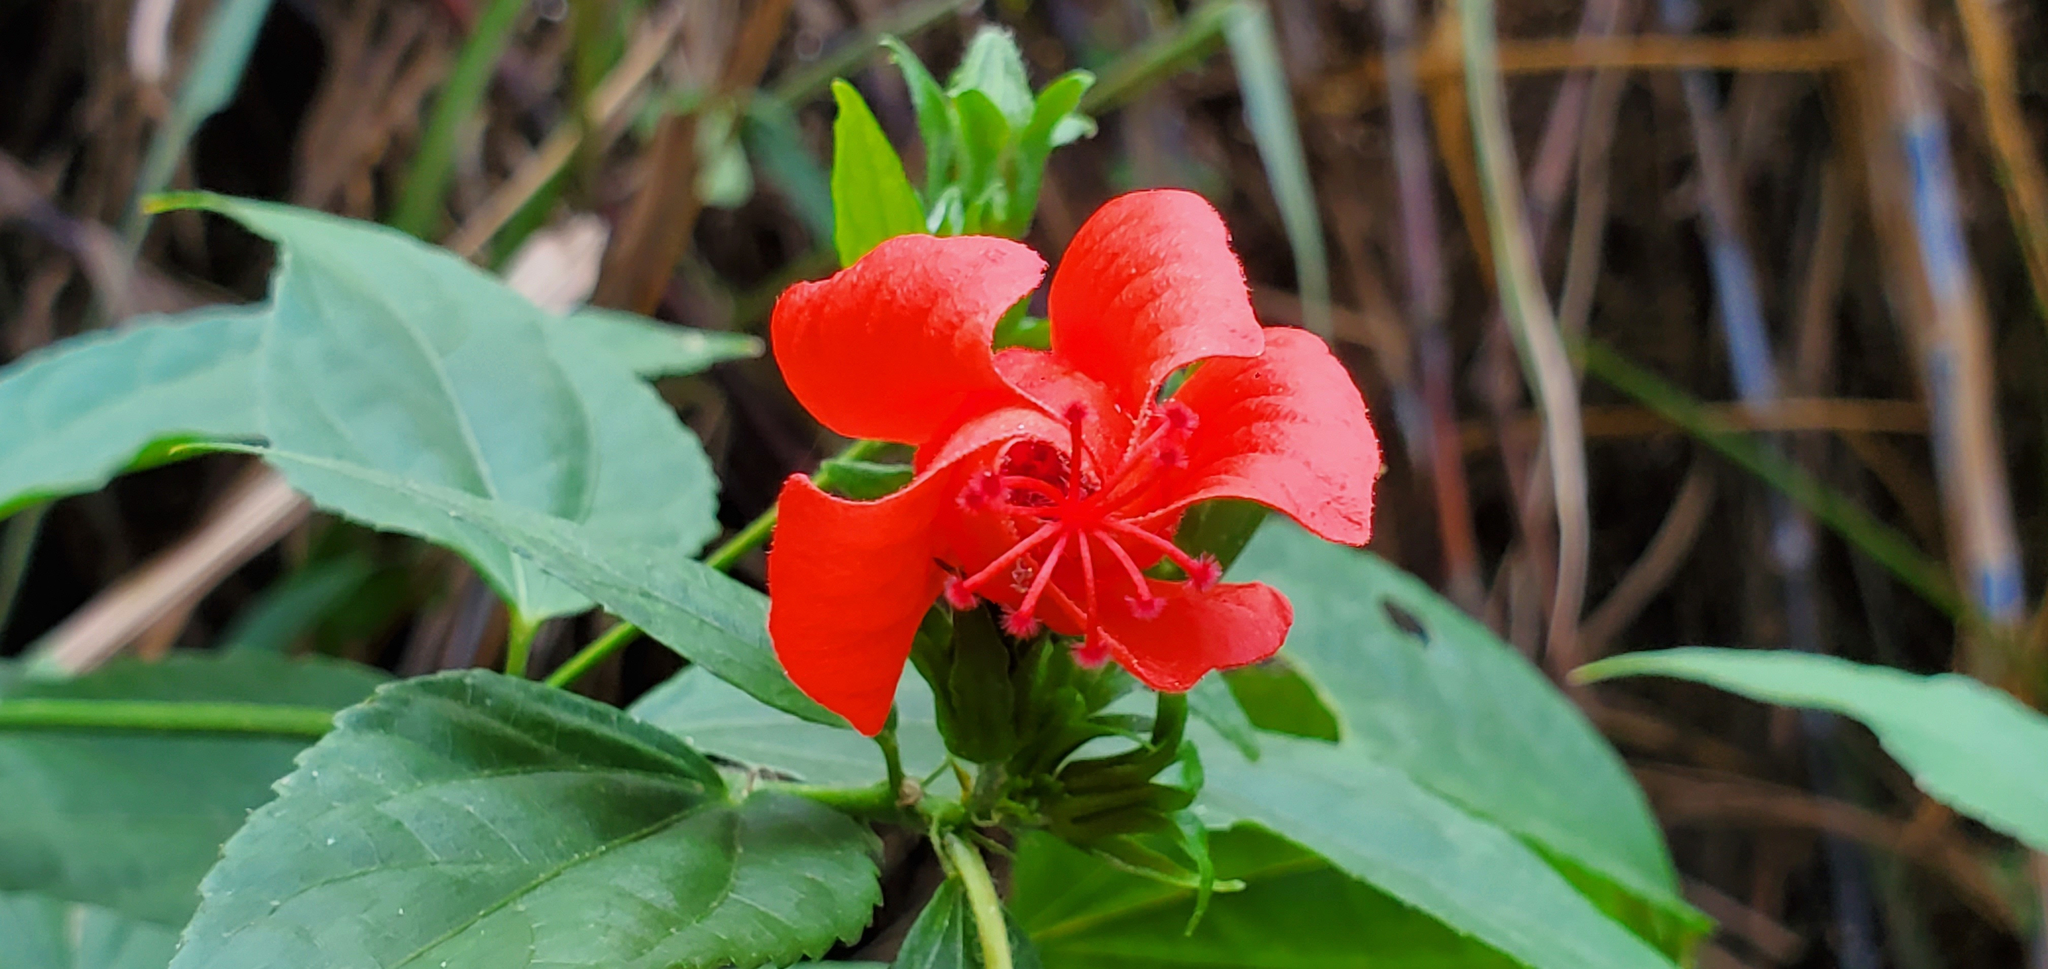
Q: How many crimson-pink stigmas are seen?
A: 10